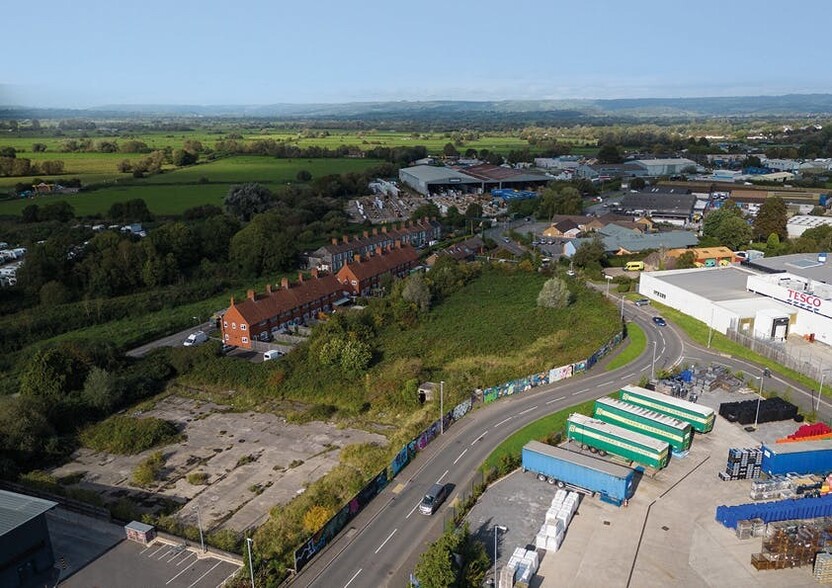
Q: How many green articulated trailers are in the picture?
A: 3